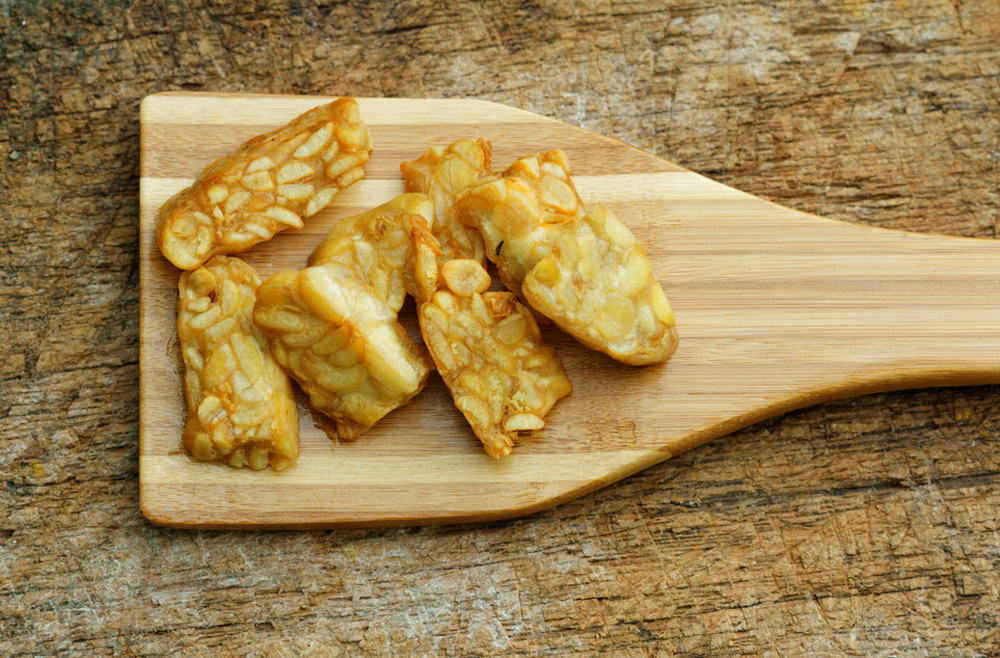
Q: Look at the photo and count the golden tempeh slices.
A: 8